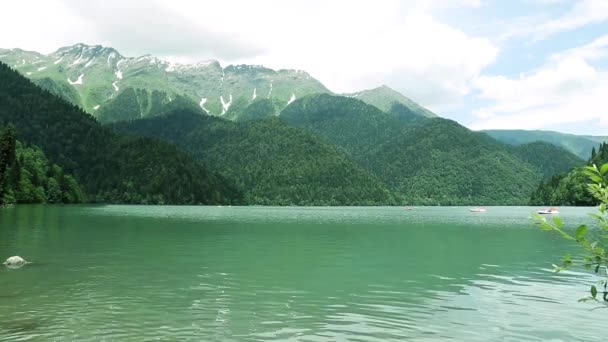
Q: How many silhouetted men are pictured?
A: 0